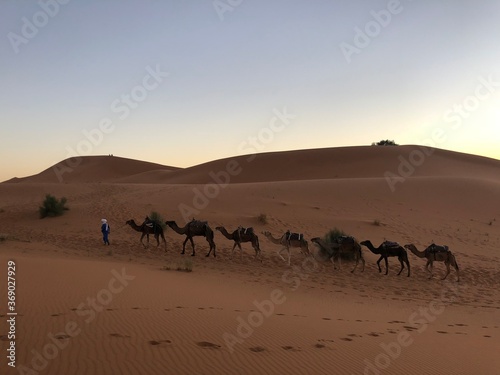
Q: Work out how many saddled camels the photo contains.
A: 7